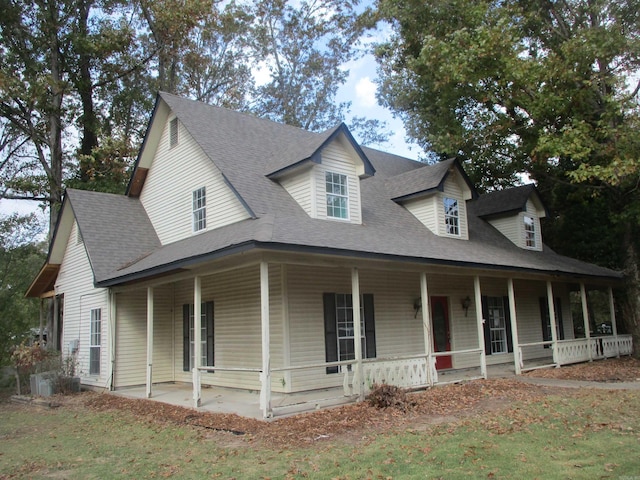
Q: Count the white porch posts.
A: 10